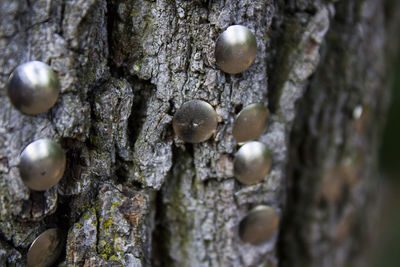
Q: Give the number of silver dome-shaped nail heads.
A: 8